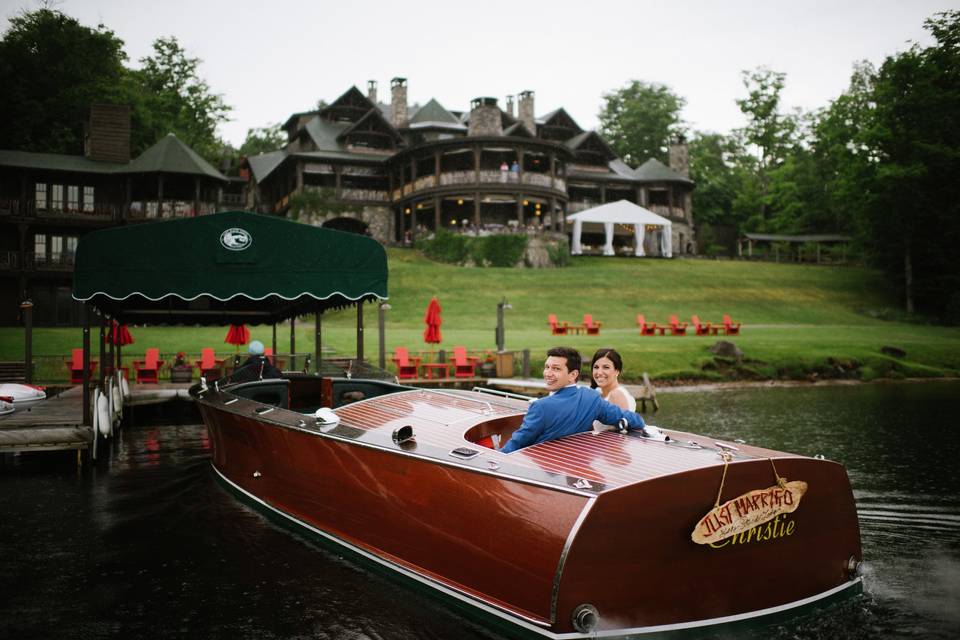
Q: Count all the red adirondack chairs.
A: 12